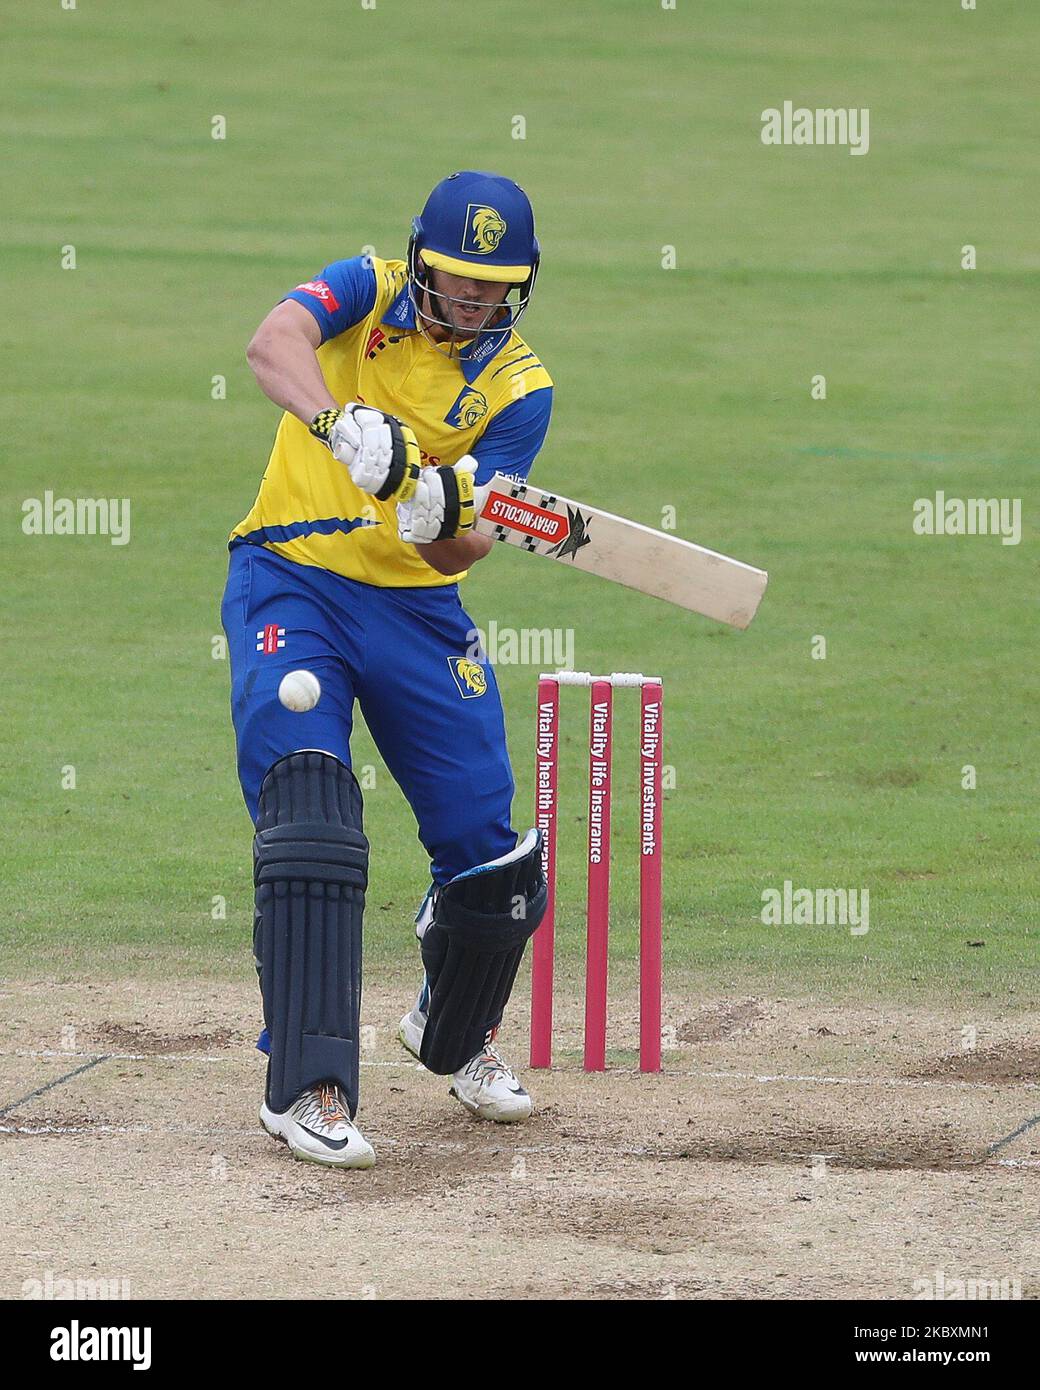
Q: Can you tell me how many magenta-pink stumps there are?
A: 3